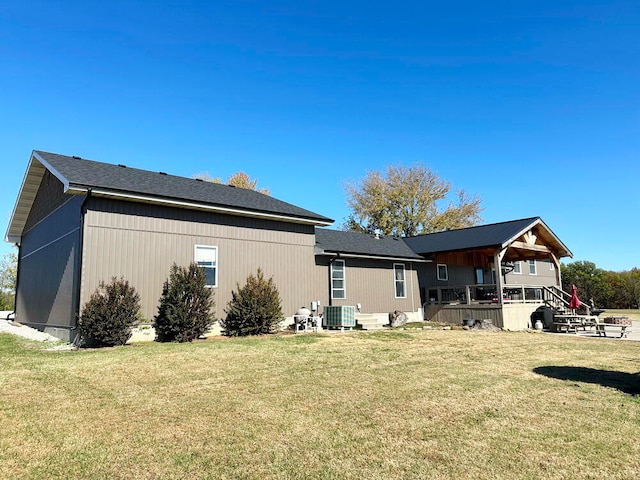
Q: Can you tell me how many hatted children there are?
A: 0